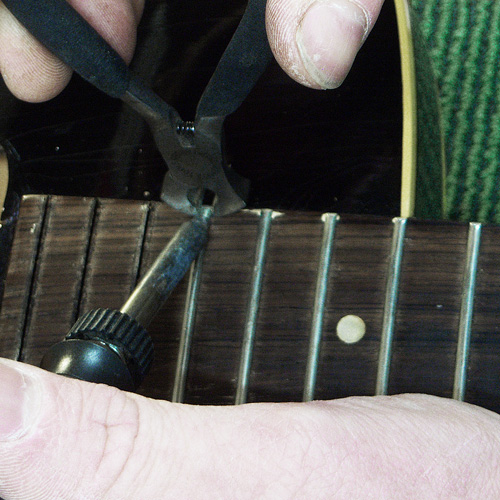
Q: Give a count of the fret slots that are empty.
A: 3